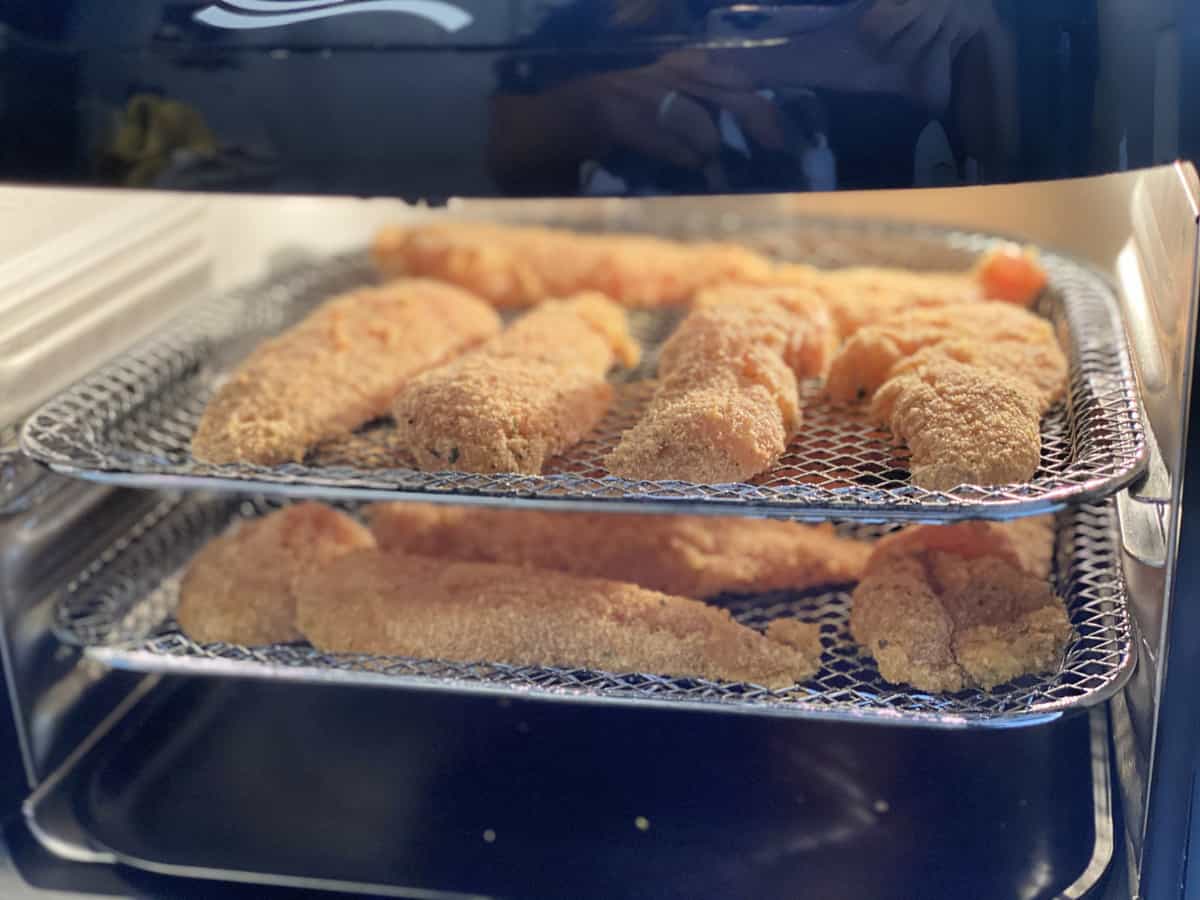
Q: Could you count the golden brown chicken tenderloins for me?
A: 10